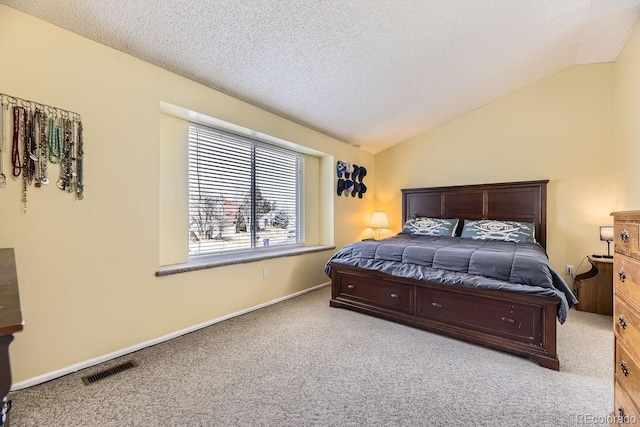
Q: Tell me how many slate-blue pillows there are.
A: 2